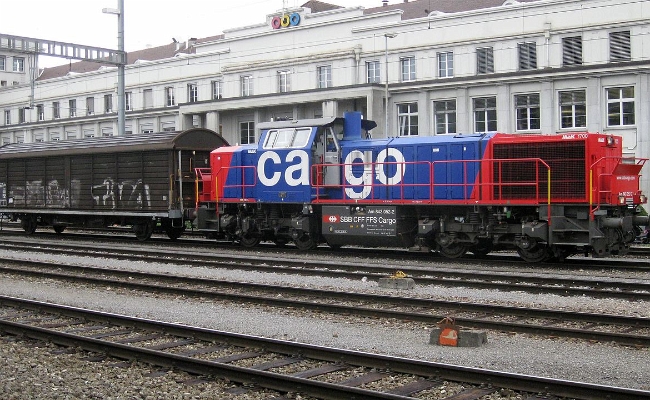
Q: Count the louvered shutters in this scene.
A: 4